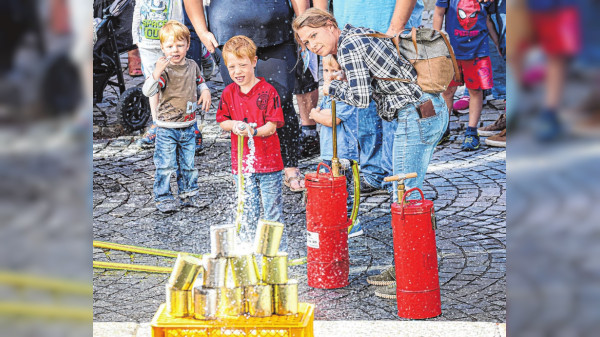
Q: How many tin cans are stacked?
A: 11